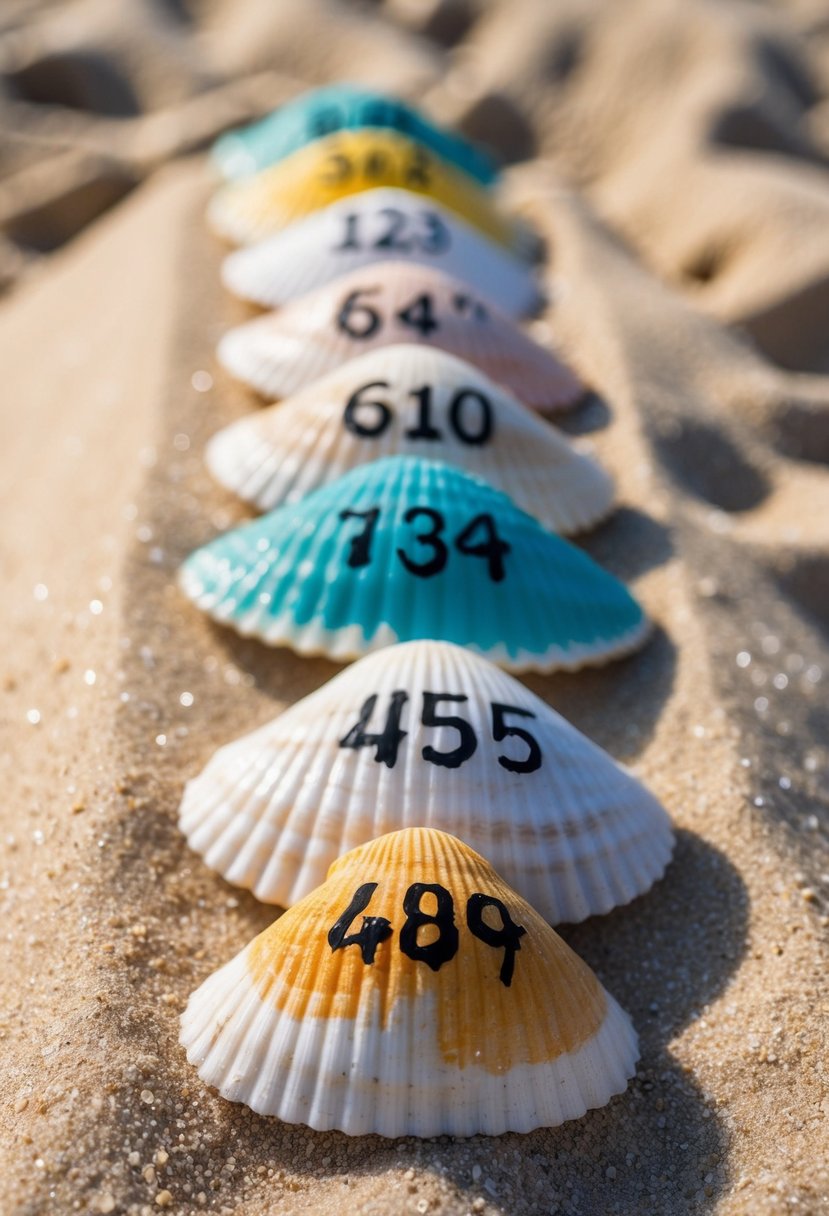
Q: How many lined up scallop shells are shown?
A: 8